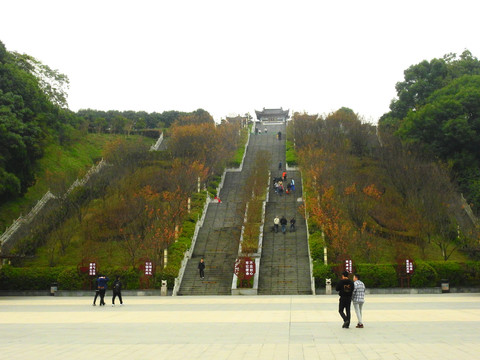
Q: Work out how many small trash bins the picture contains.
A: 2